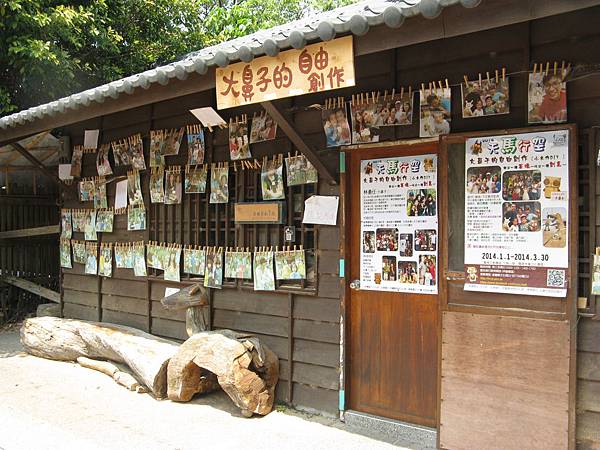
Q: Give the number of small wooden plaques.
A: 1